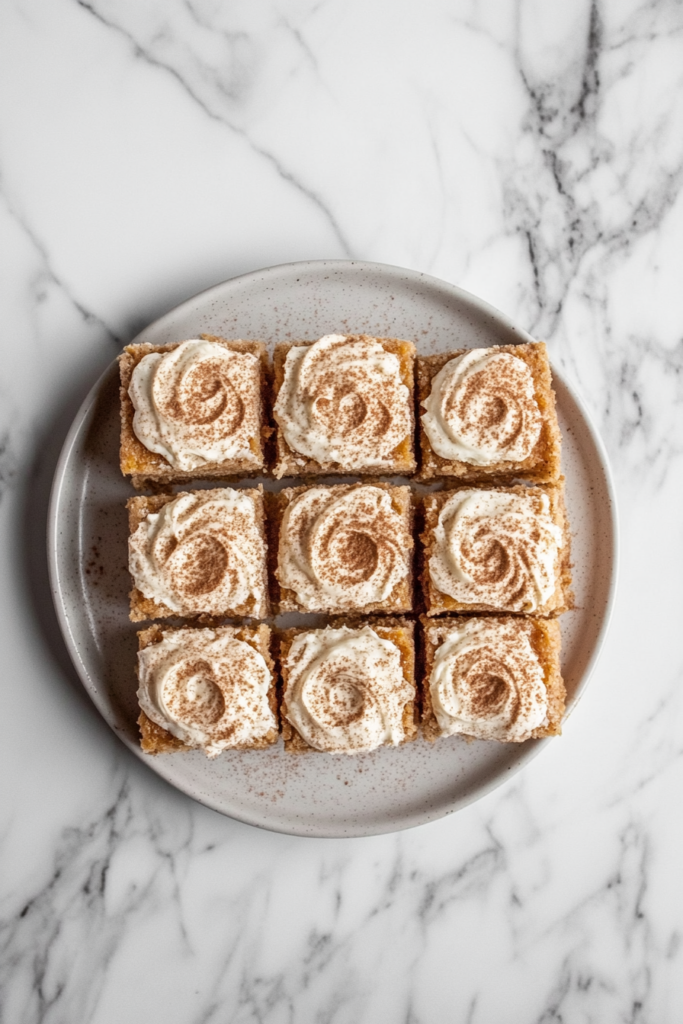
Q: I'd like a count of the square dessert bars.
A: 9